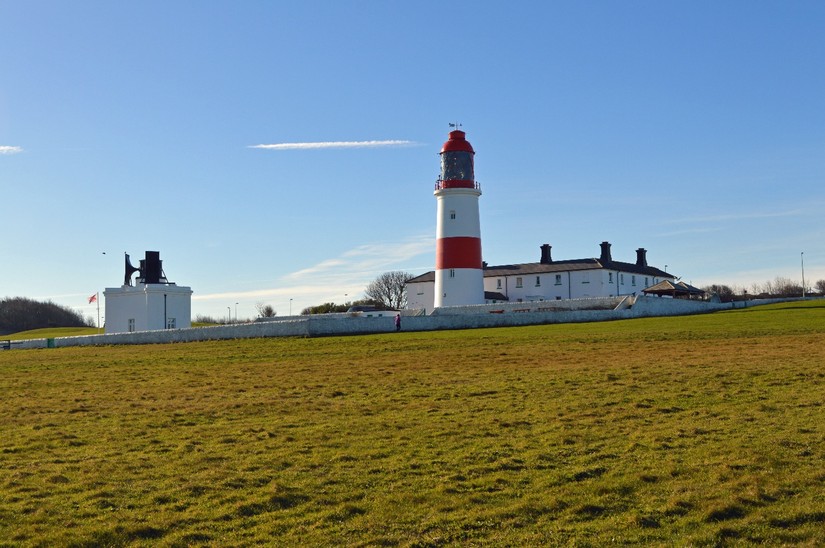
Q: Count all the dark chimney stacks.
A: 3